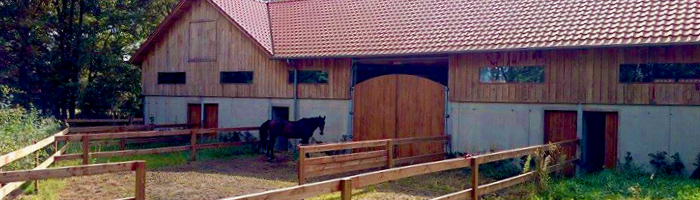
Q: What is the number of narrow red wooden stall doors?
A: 4